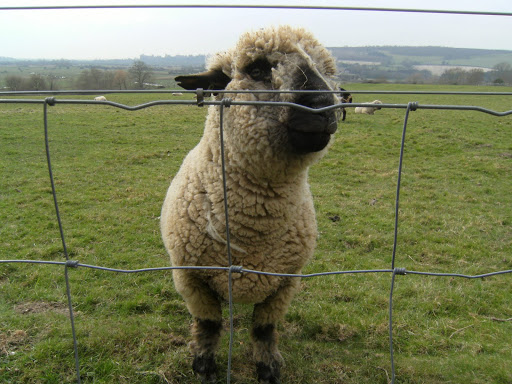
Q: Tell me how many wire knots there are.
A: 6